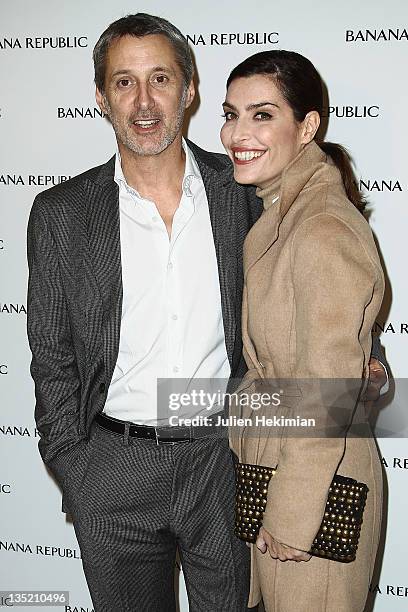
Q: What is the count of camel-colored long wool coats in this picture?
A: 1